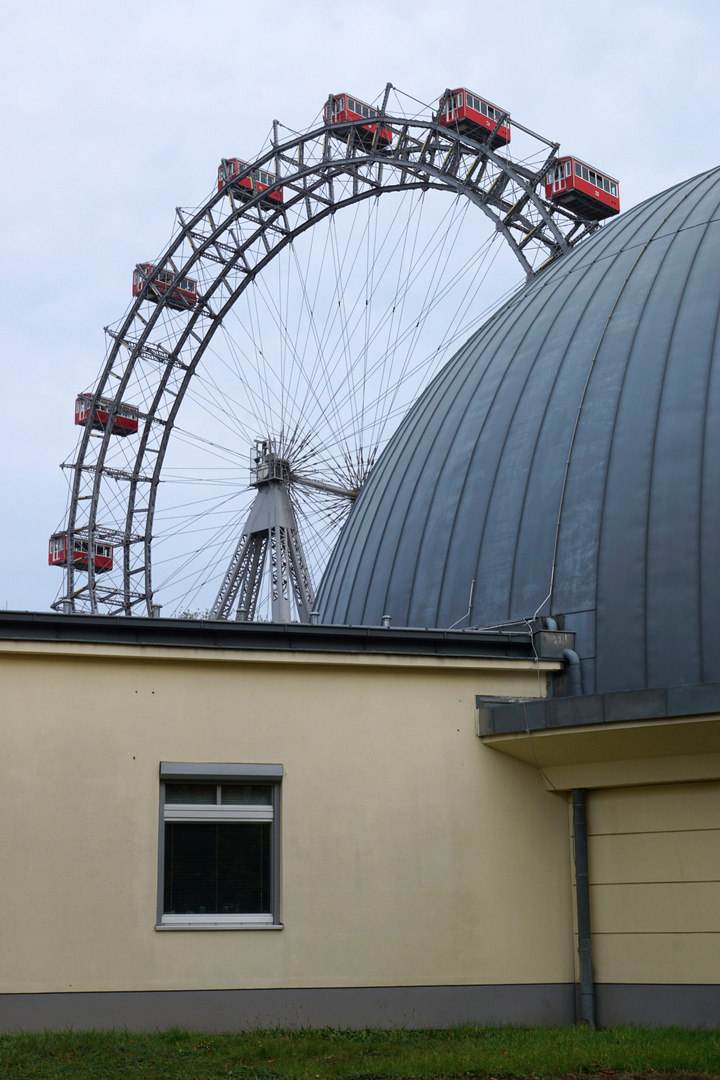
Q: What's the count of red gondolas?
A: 7